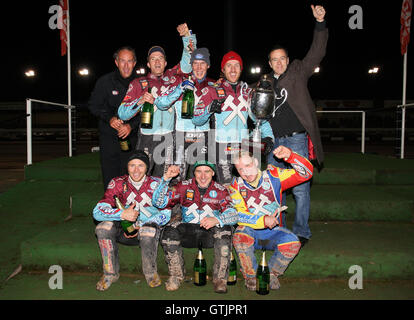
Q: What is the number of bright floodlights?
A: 6